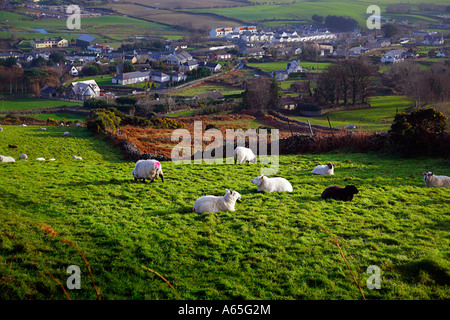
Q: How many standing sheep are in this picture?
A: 2